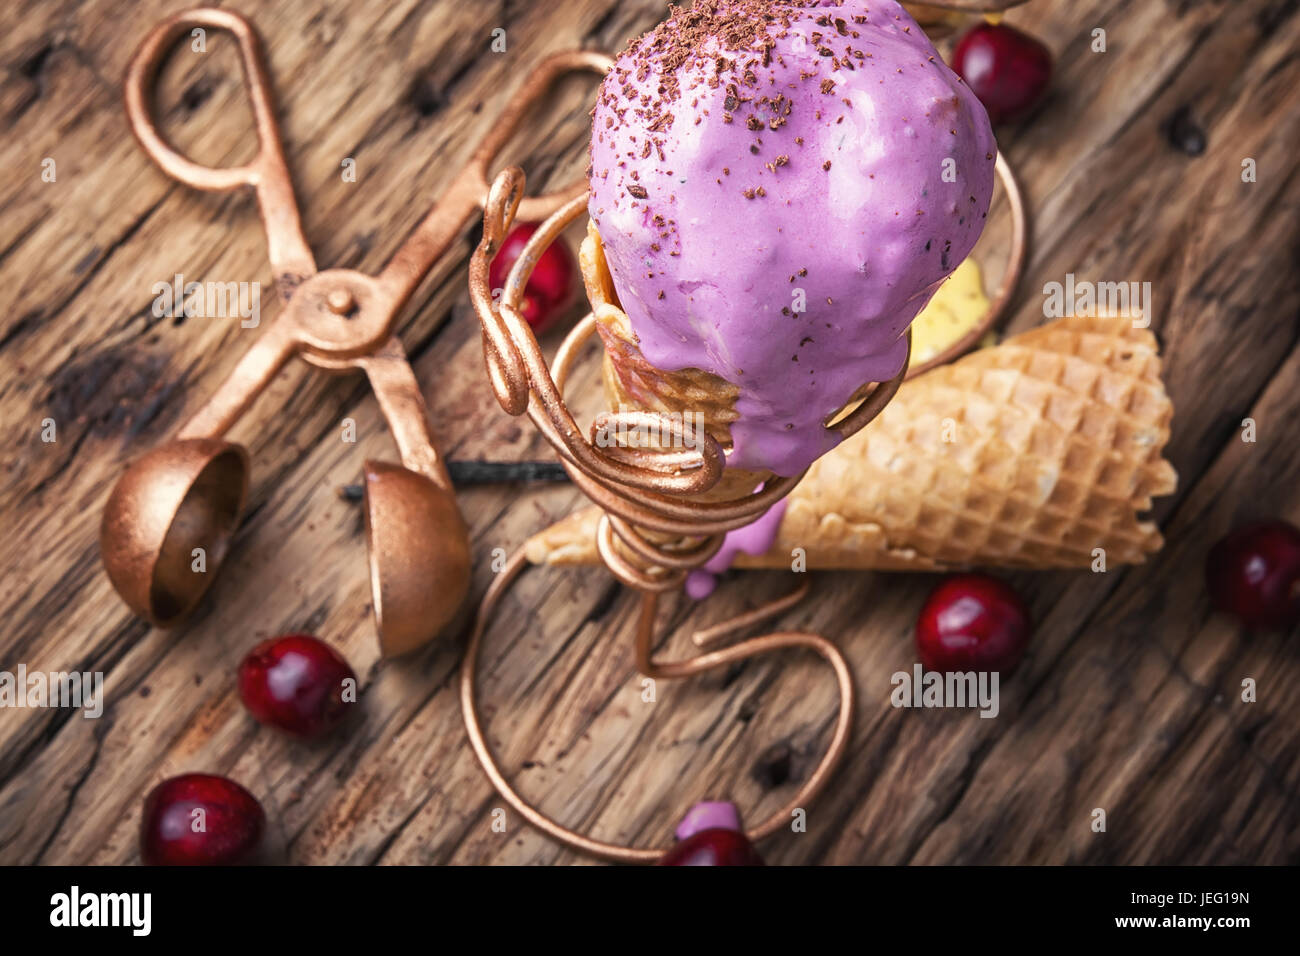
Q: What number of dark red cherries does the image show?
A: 7